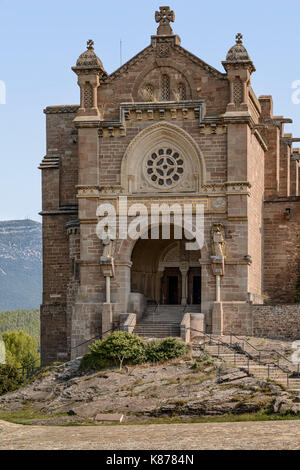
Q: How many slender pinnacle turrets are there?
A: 2